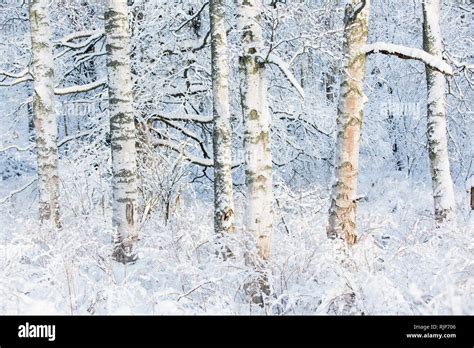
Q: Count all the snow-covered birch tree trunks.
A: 6